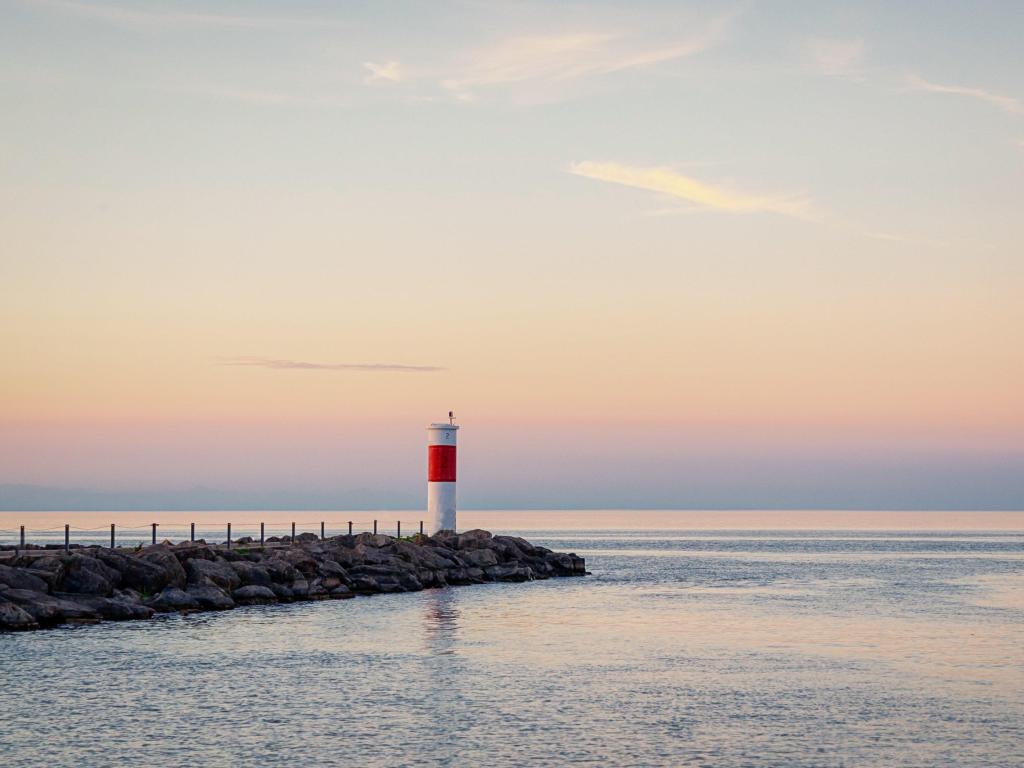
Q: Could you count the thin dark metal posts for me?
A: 13